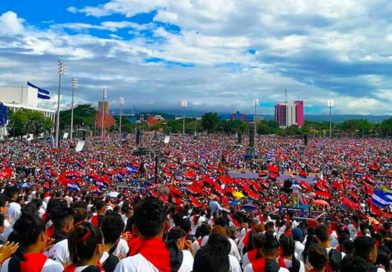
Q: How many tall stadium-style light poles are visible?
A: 7